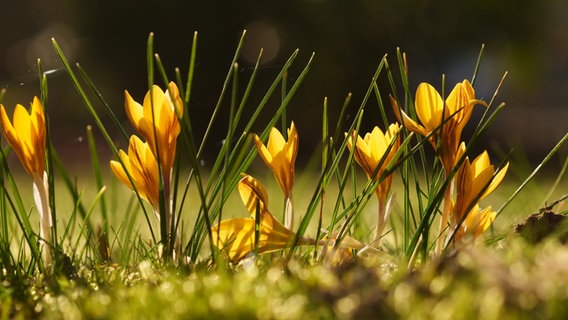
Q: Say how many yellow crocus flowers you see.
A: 9